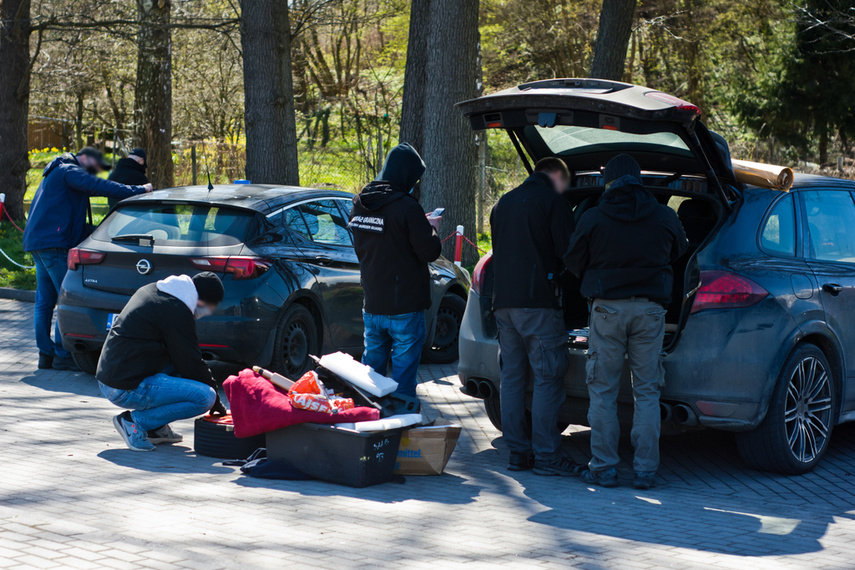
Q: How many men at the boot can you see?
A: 2